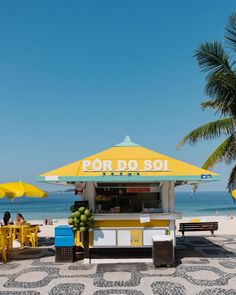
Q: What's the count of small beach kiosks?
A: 1